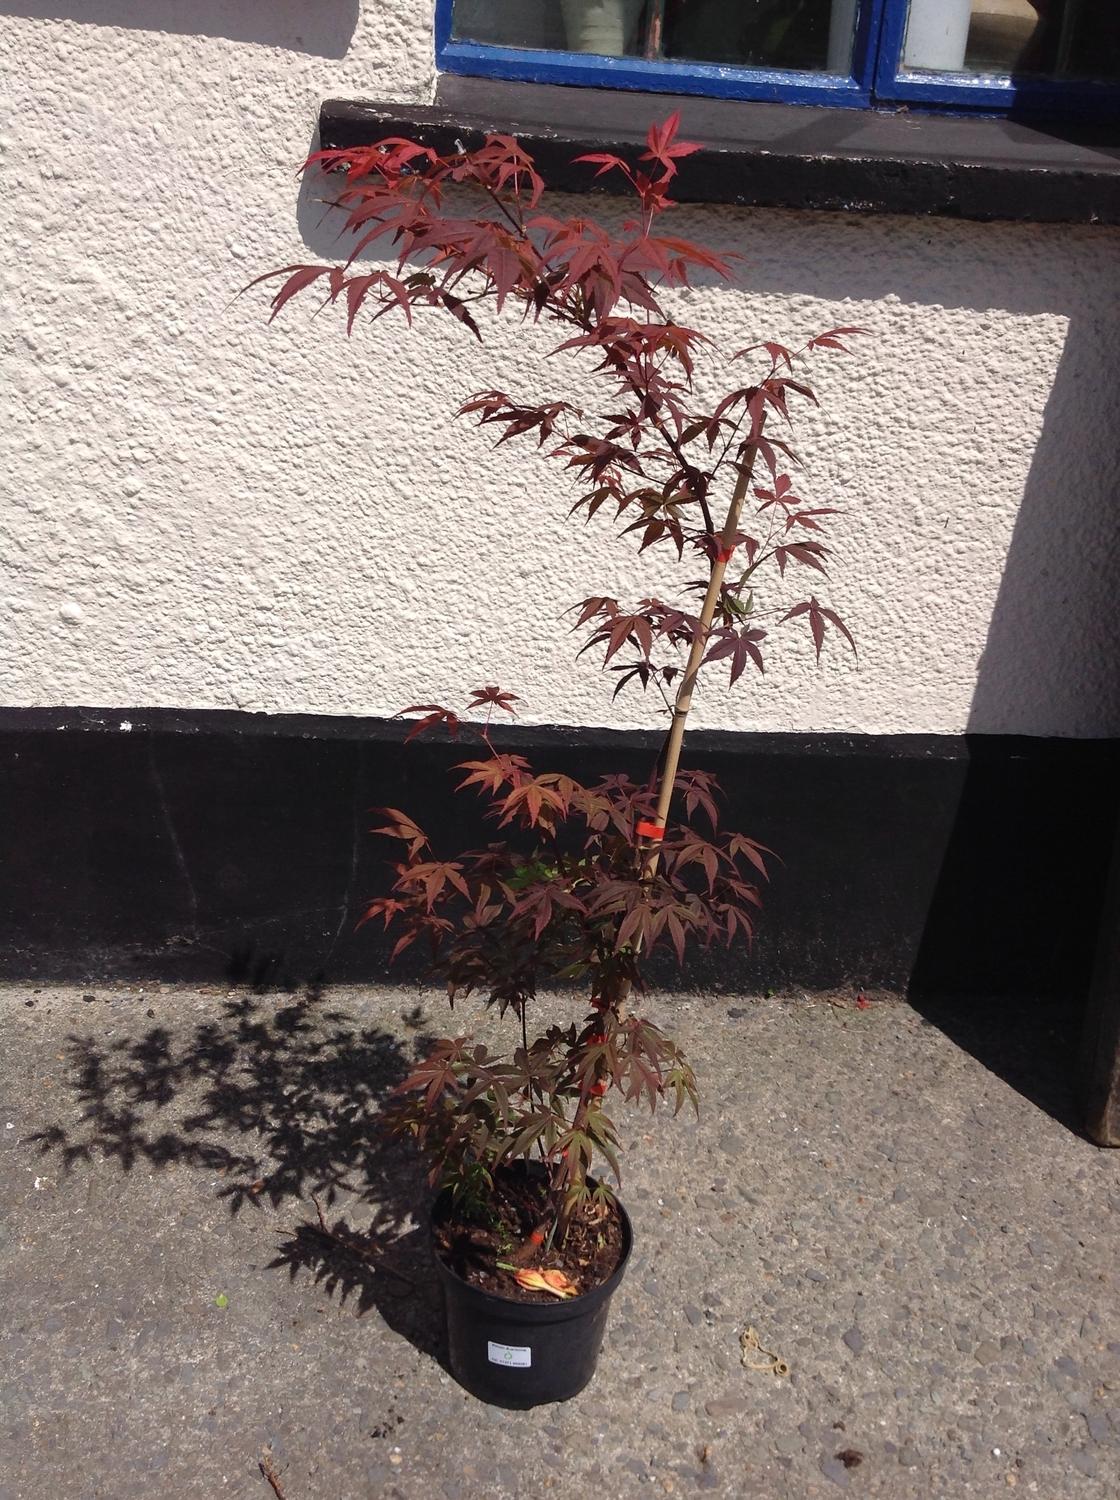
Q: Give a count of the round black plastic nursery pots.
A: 1